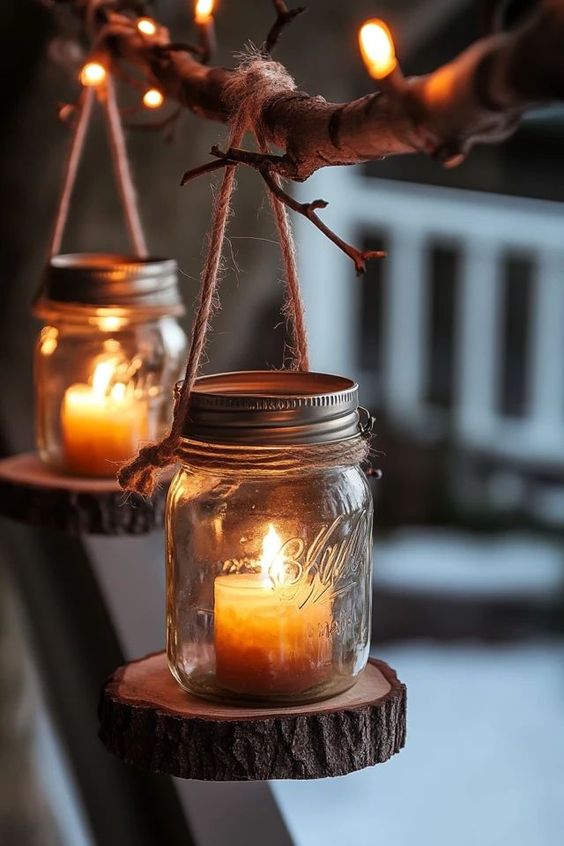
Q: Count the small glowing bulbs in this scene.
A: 5